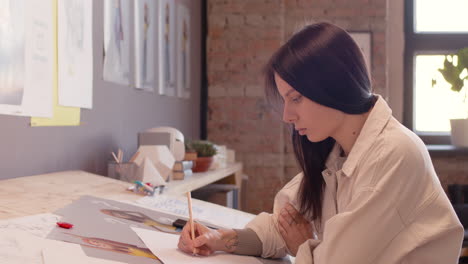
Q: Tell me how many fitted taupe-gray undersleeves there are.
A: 1